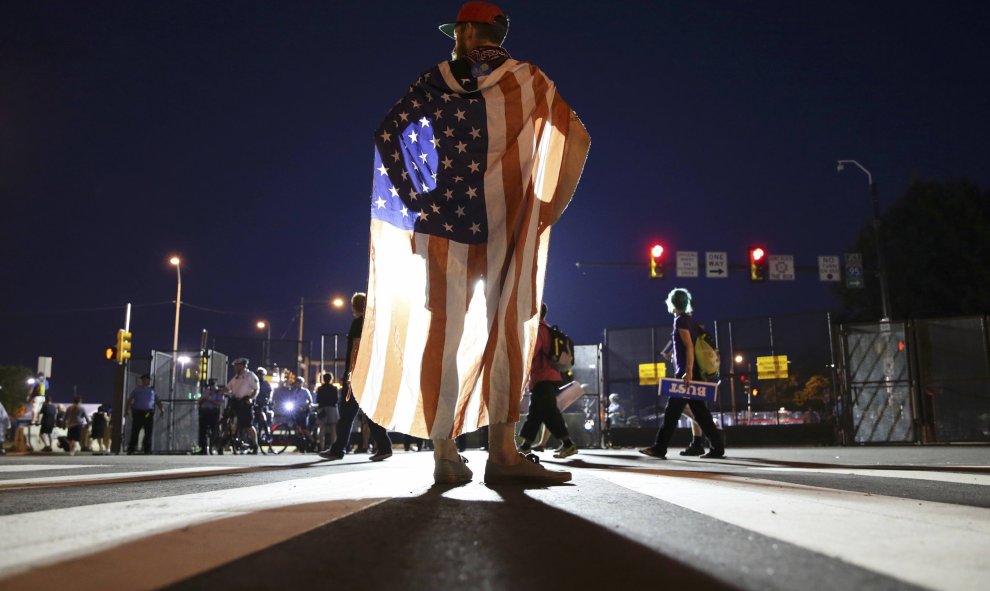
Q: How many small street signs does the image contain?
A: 5